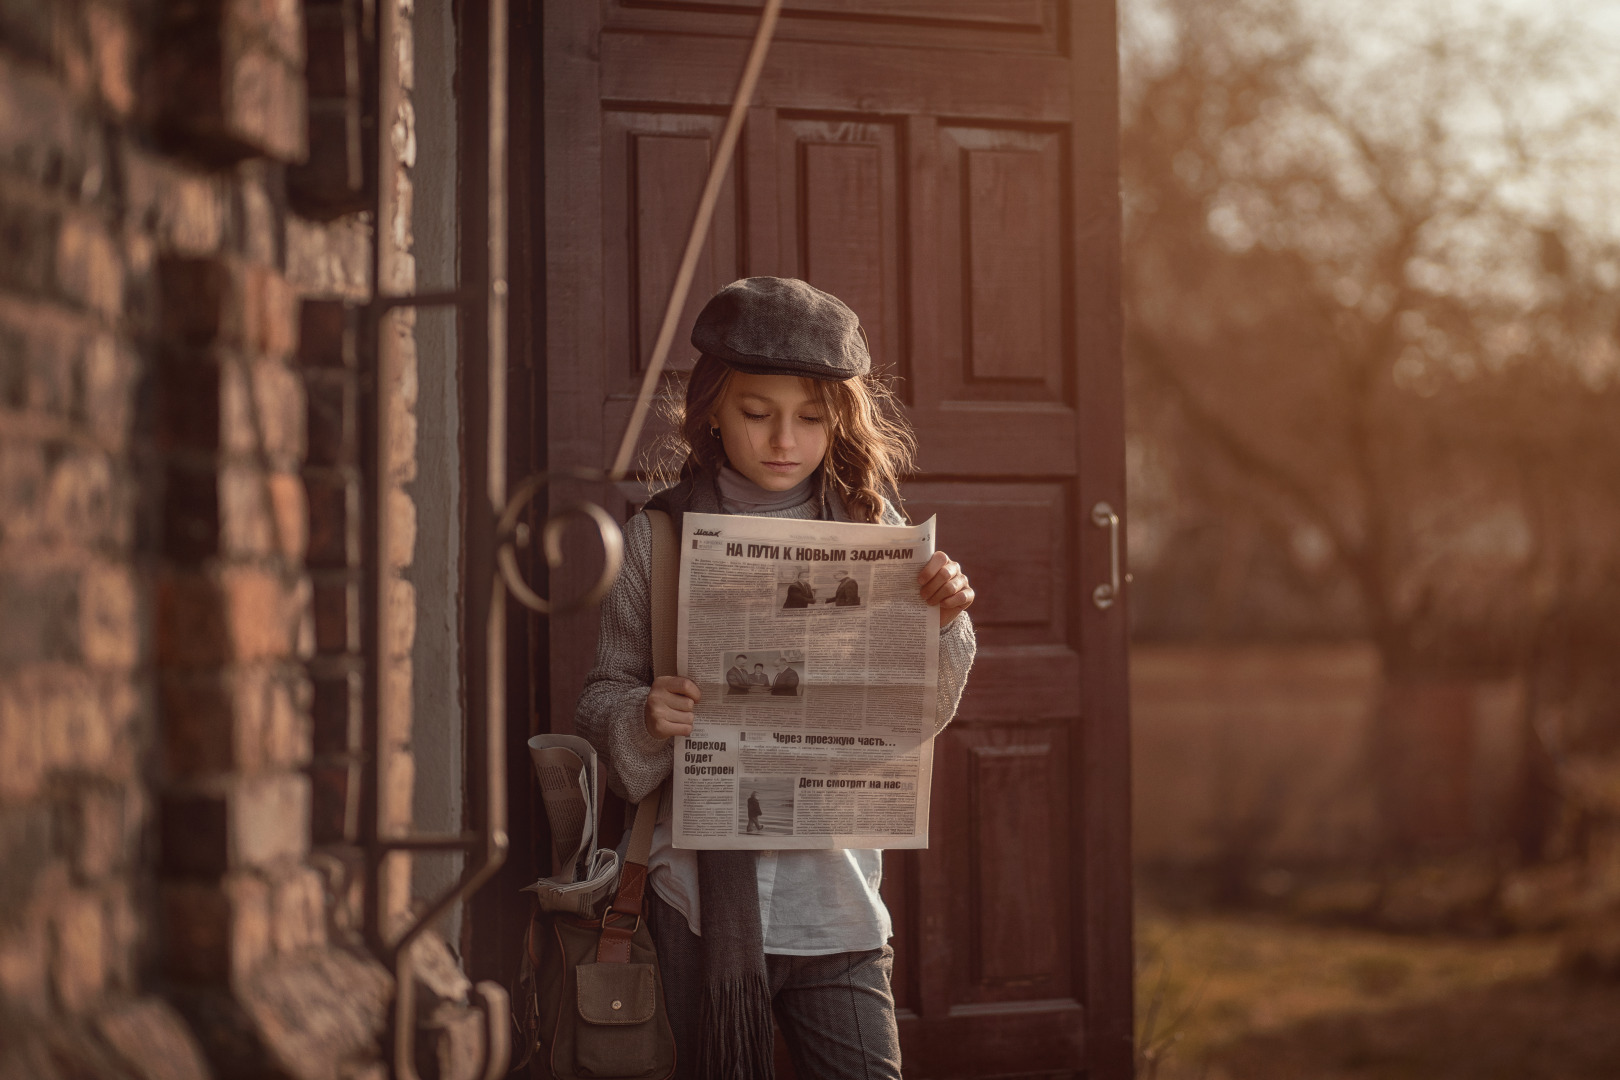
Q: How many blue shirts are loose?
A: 1